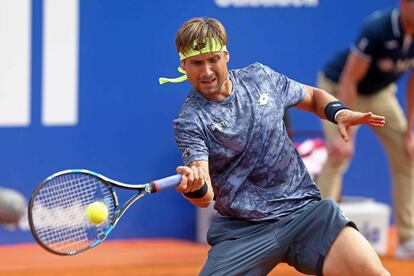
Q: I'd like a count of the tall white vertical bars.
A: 2